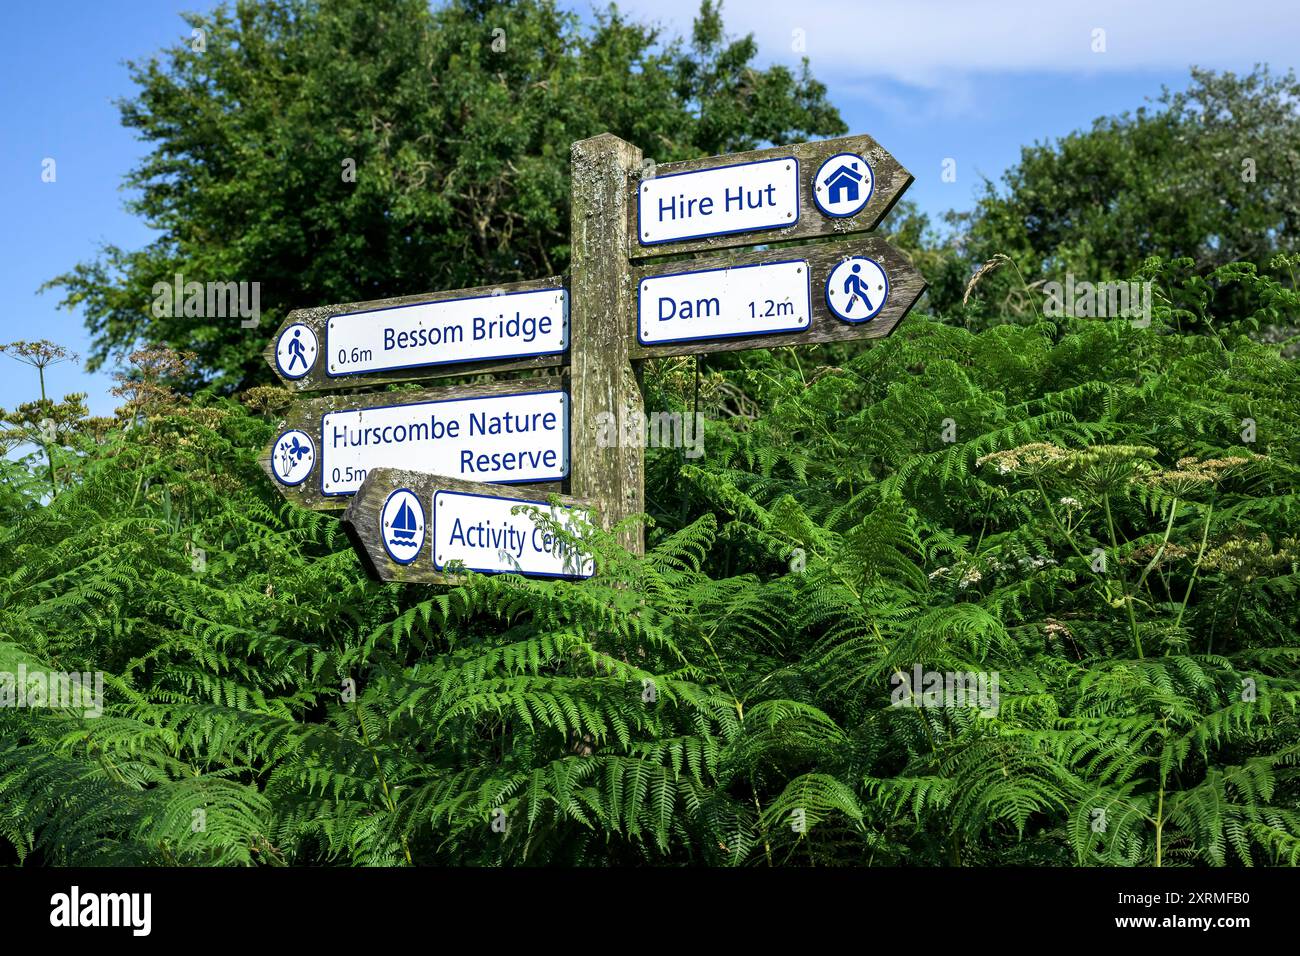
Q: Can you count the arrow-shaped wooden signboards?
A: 5